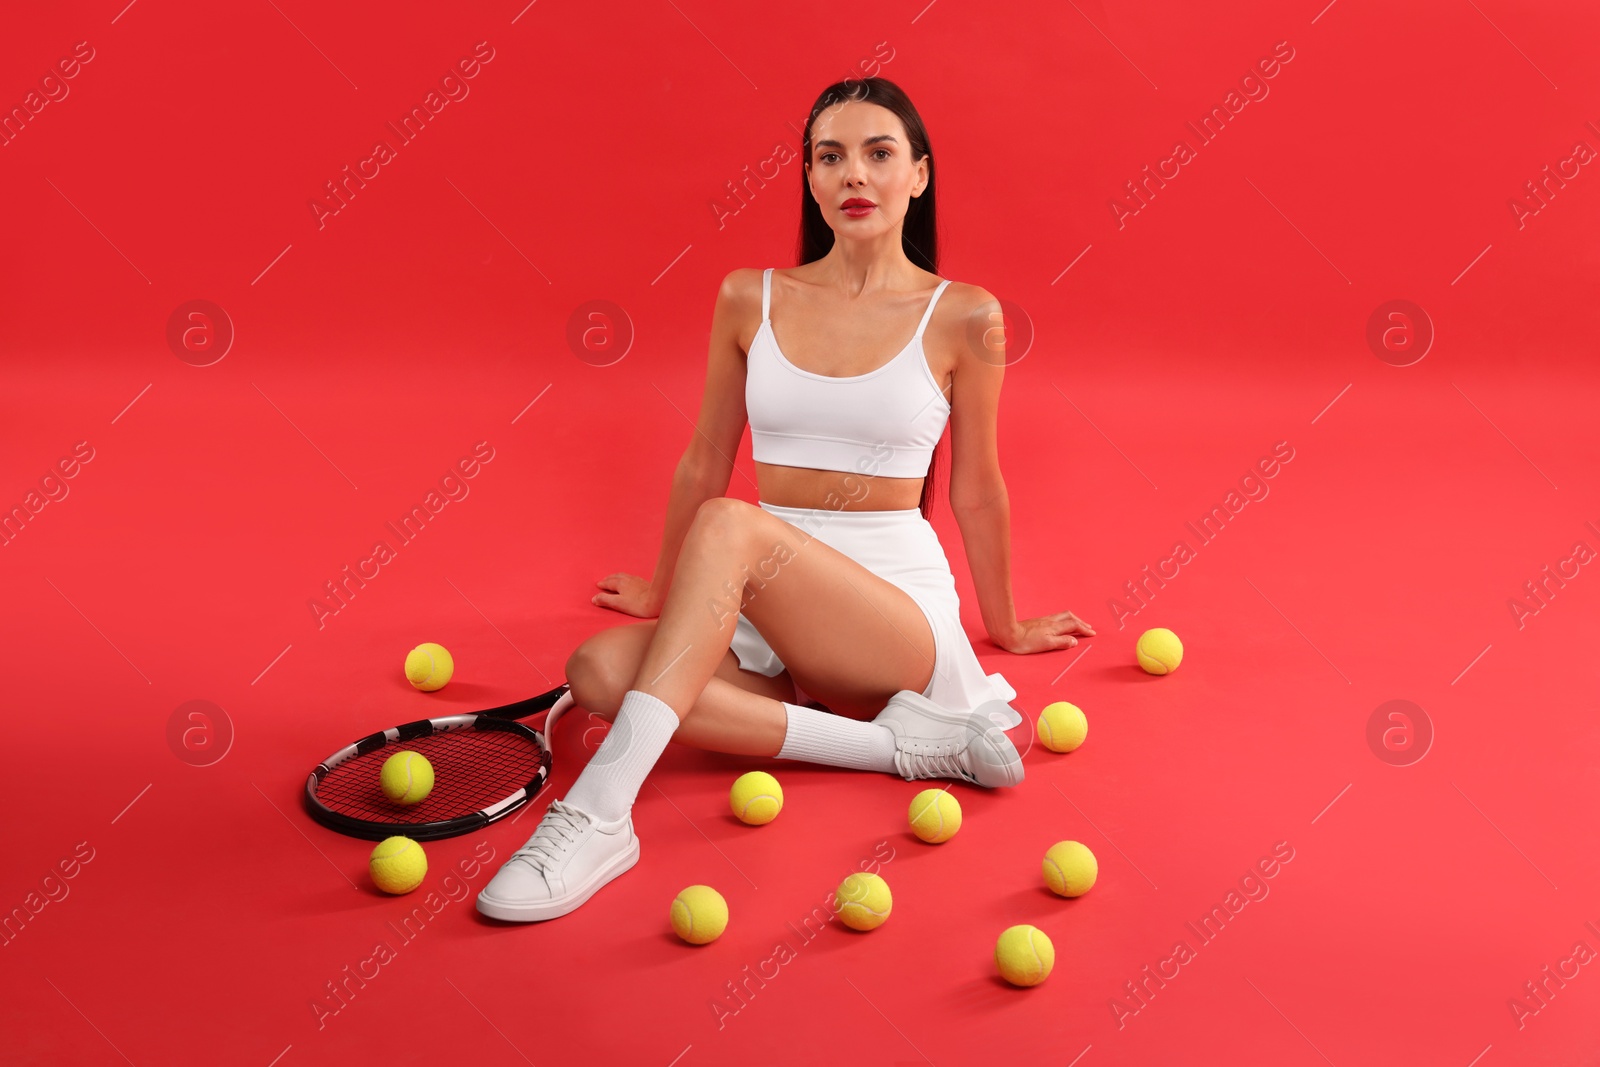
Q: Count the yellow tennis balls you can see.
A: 11